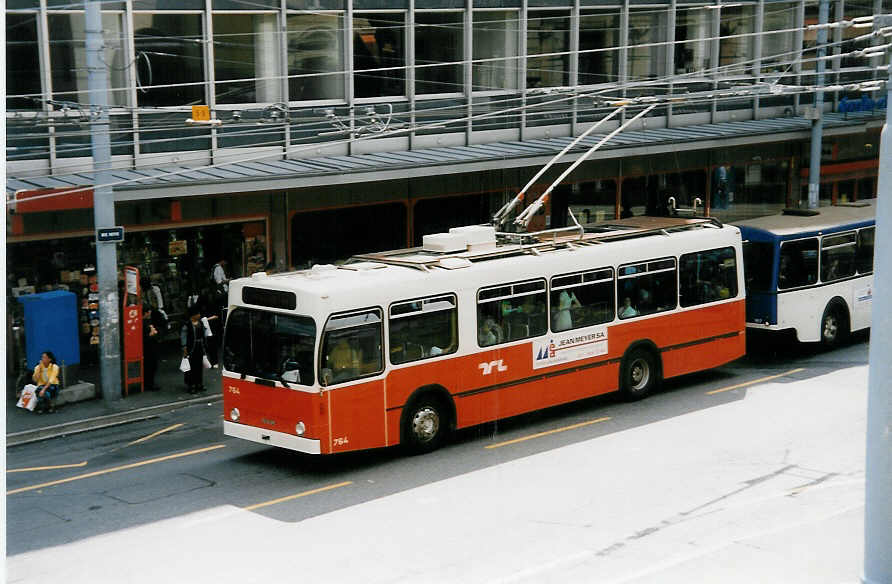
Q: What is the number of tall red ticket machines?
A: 1